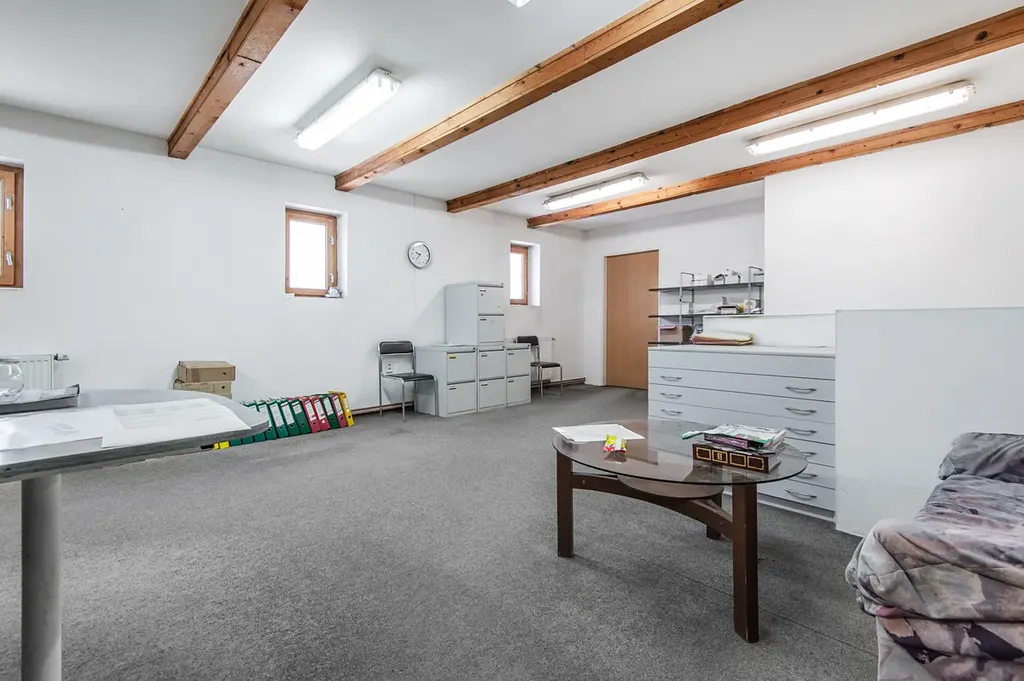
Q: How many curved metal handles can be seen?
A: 9